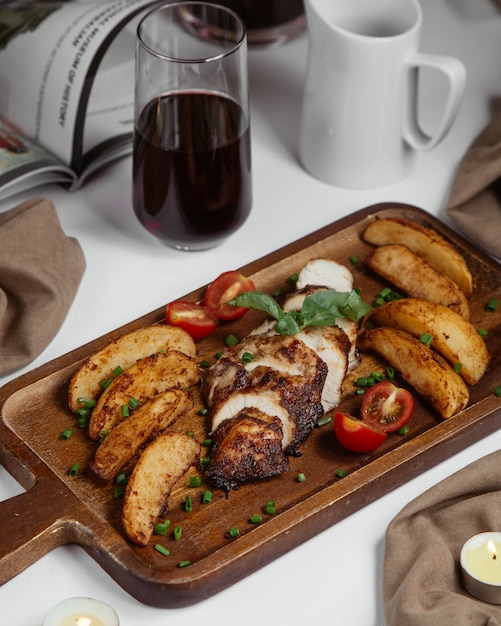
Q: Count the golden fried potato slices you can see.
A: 8